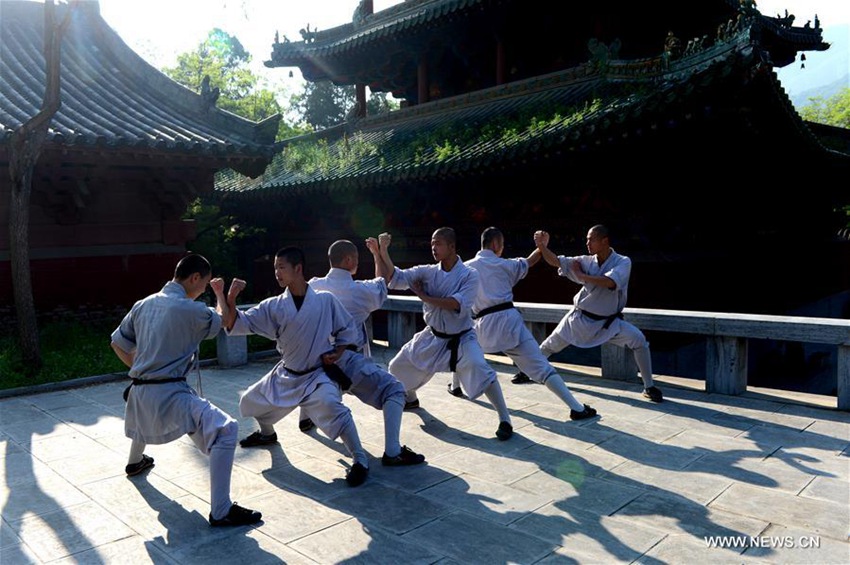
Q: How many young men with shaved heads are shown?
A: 6